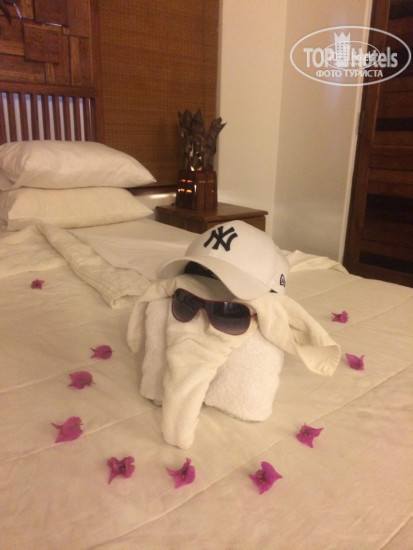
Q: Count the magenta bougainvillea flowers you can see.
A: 10